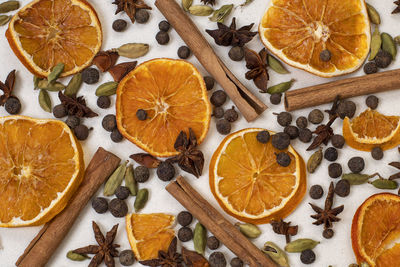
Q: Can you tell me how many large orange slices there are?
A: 6